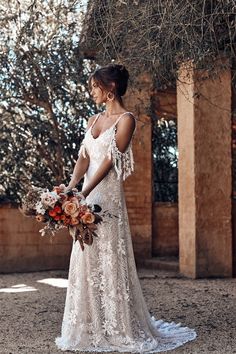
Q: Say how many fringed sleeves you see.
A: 2